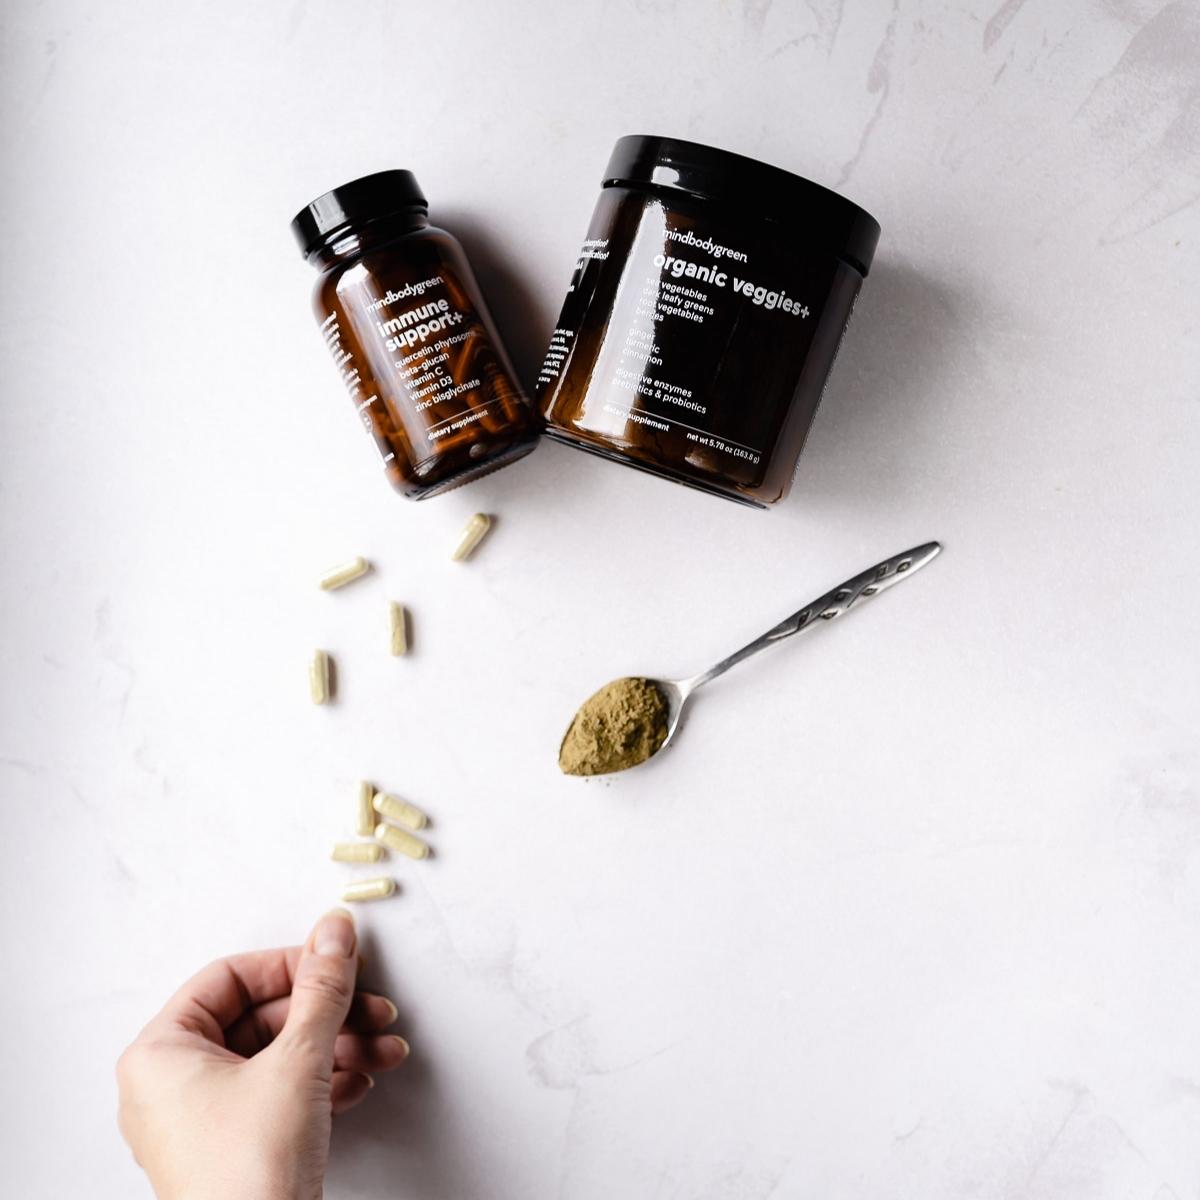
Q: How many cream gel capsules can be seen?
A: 9